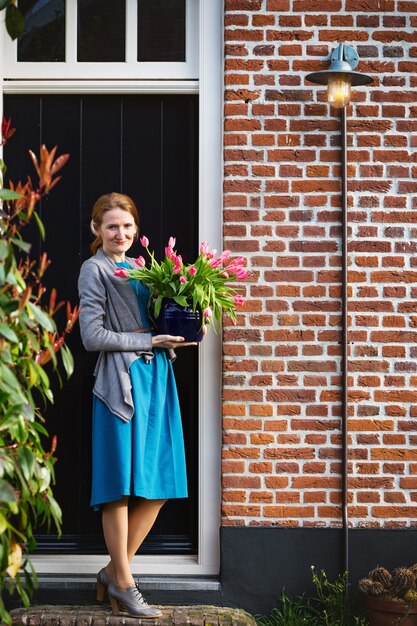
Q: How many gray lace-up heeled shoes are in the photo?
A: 2